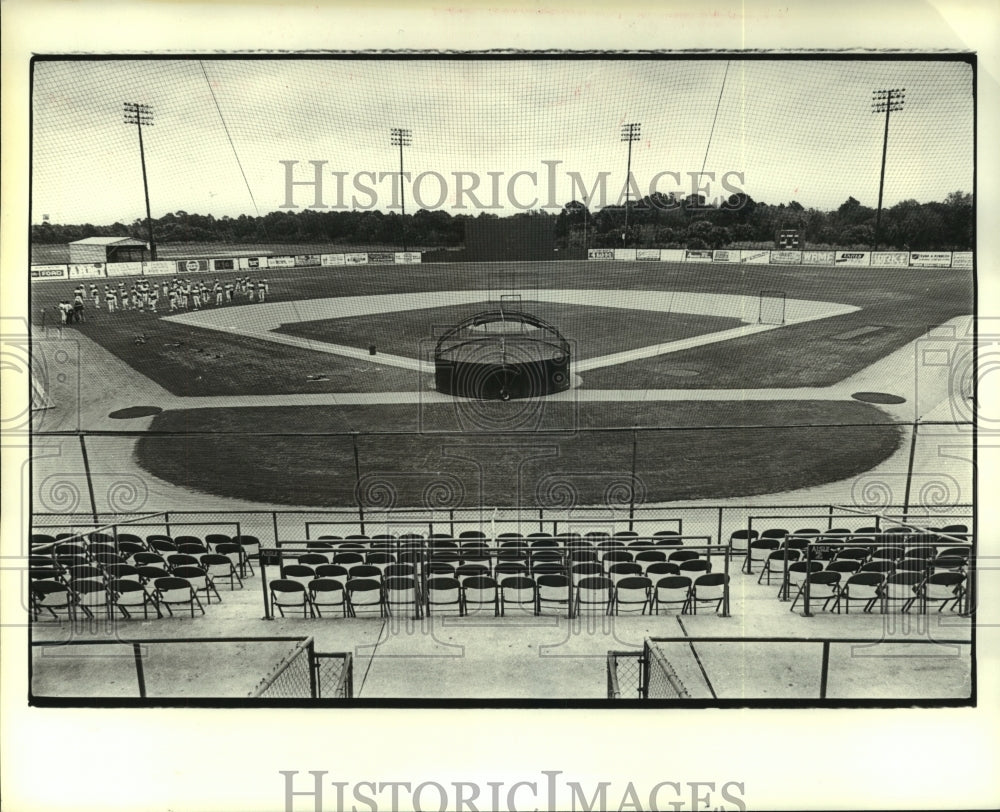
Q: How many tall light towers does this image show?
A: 4